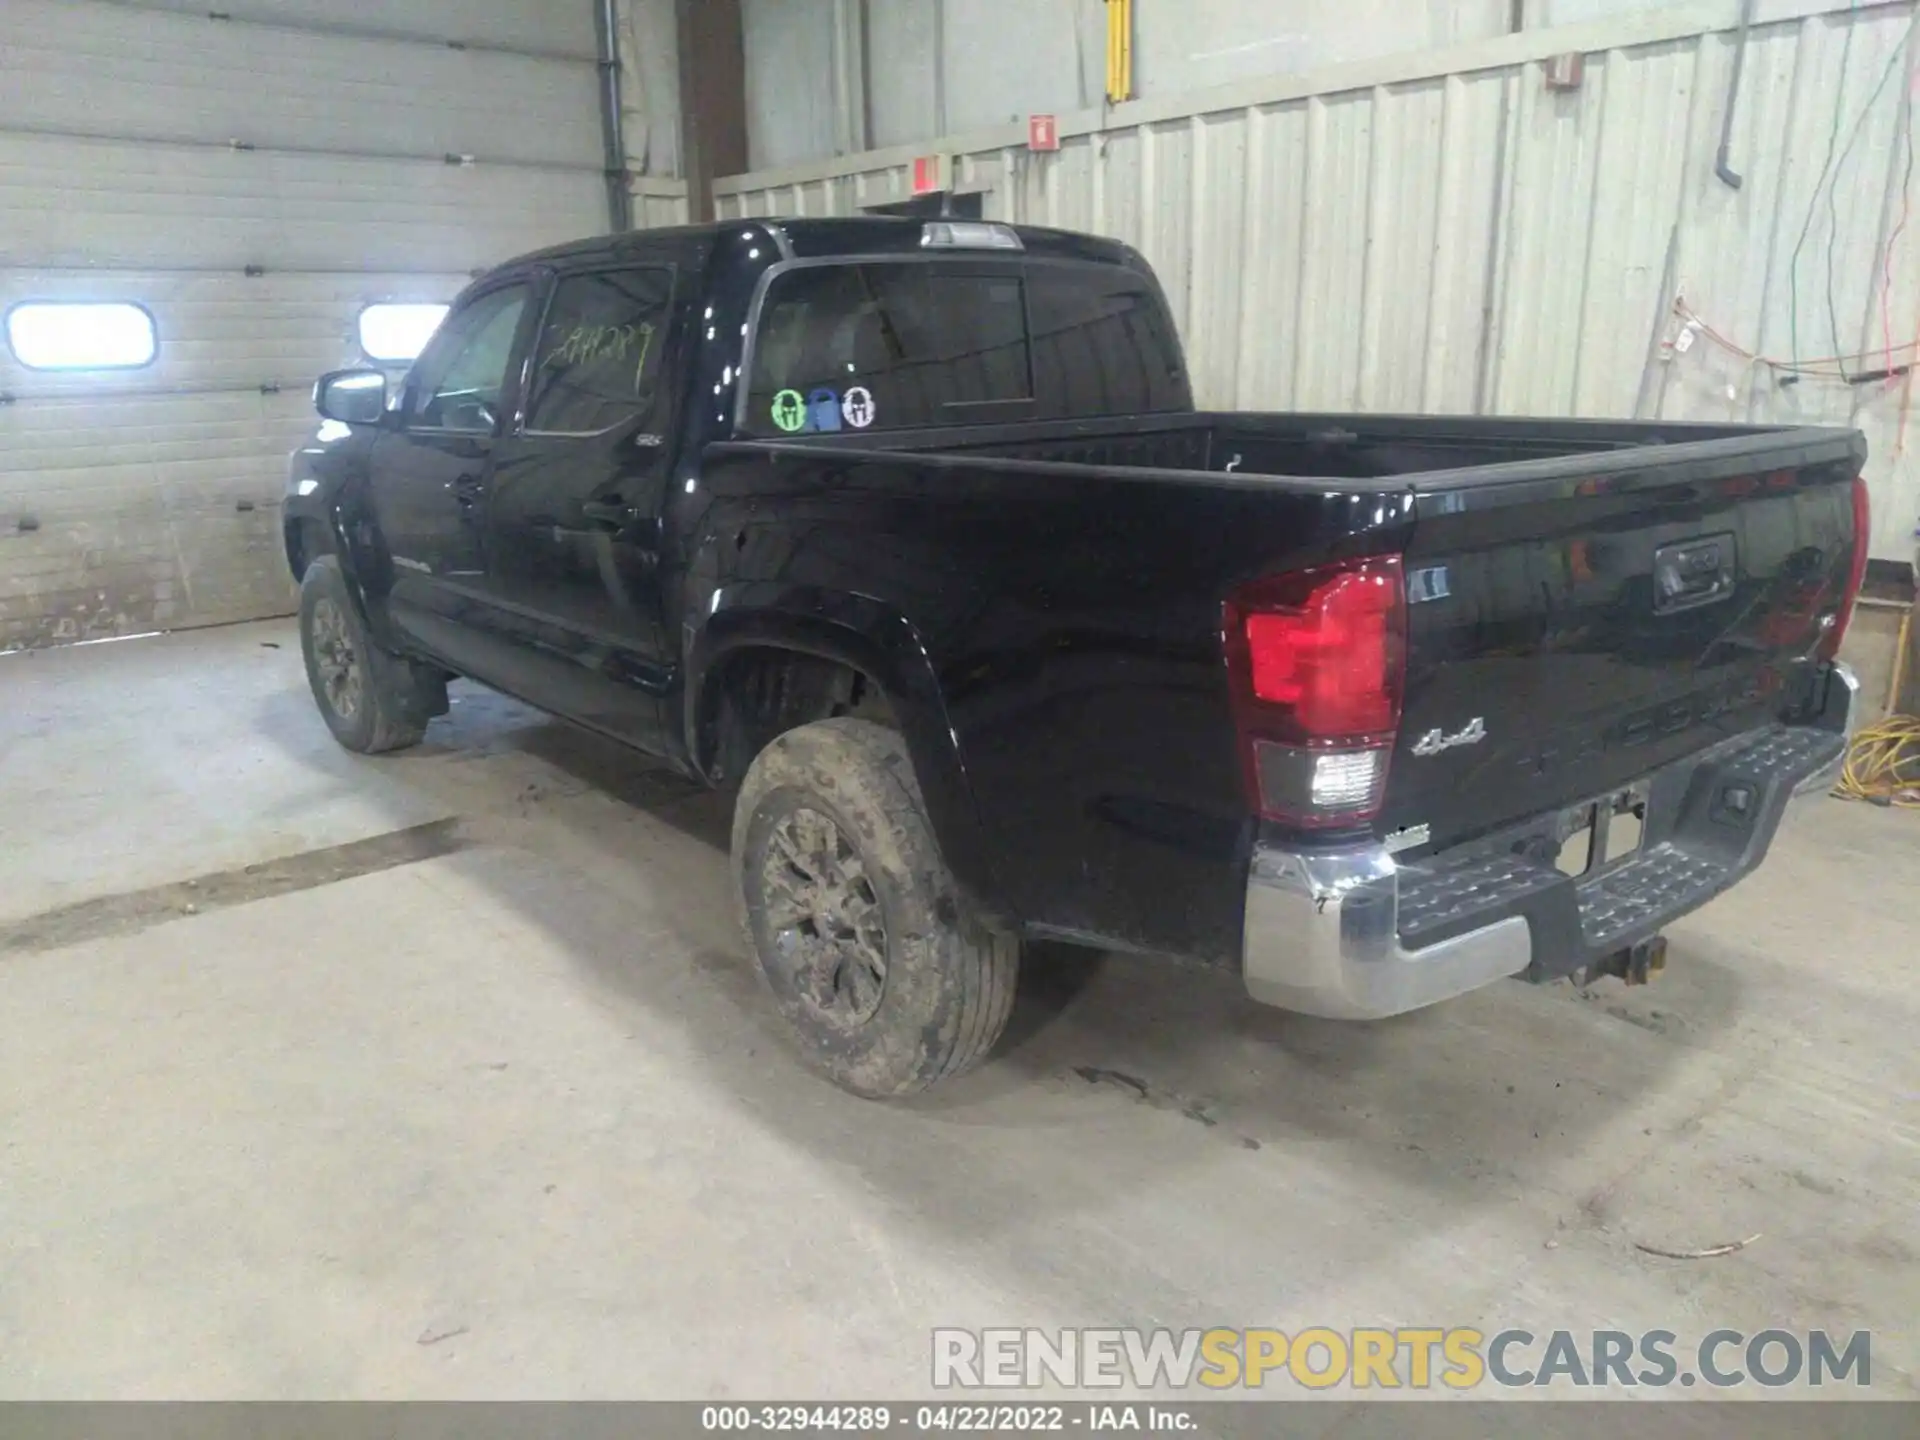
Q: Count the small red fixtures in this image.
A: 3